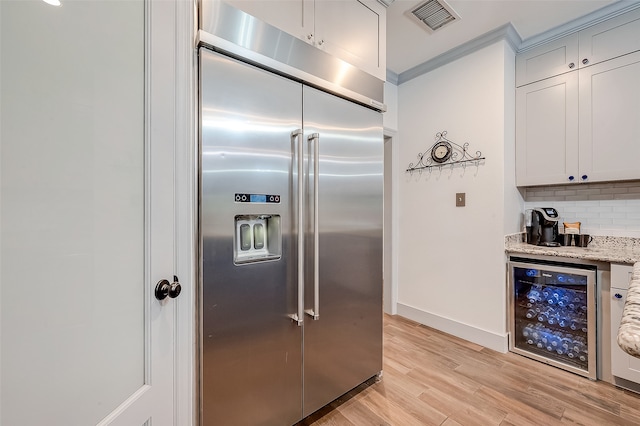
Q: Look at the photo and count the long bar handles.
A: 2